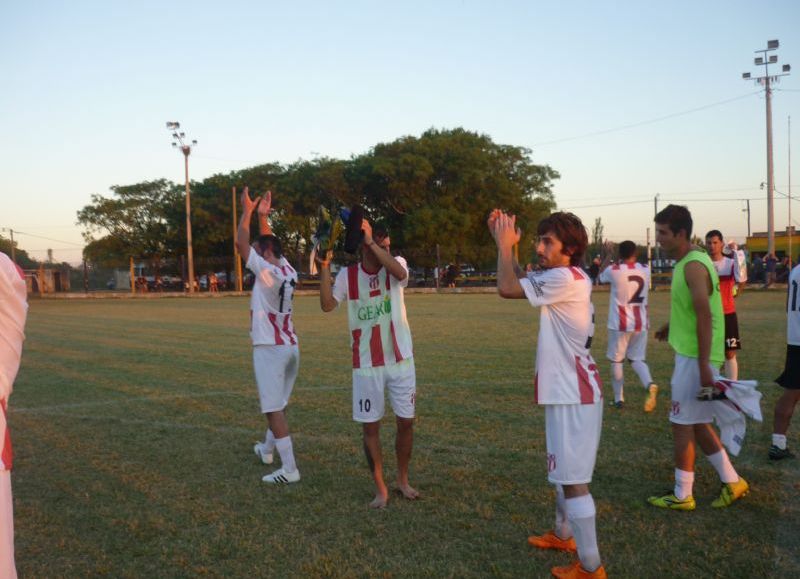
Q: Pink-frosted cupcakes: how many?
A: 0